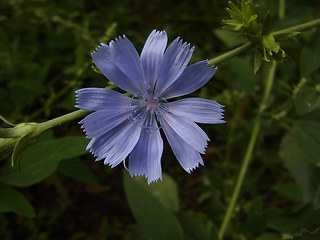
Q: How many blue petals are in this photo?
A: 14